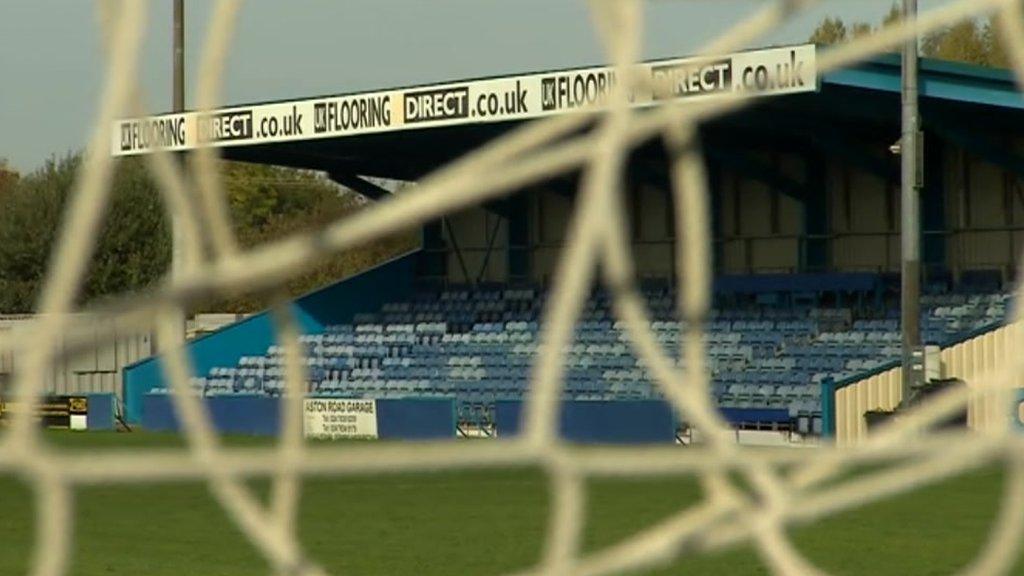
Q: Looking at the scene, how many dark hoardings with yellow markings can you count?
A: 1